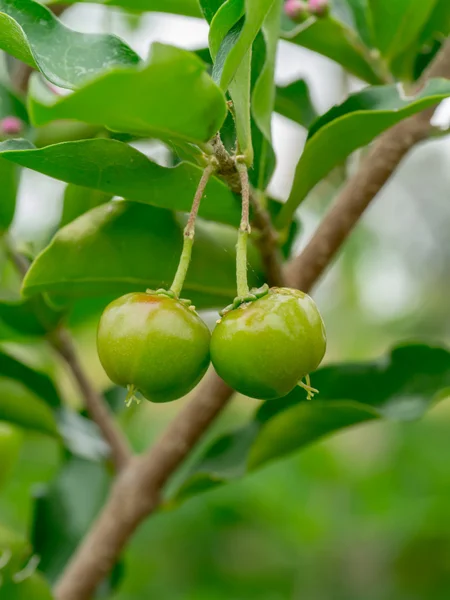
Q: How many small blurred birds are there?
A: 0